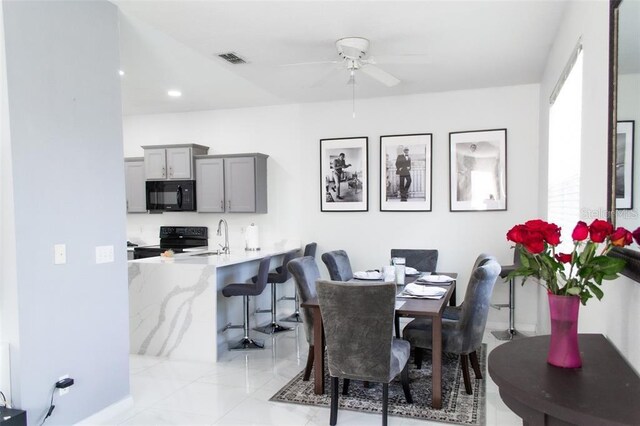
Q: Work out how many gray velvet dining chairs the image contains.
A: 6